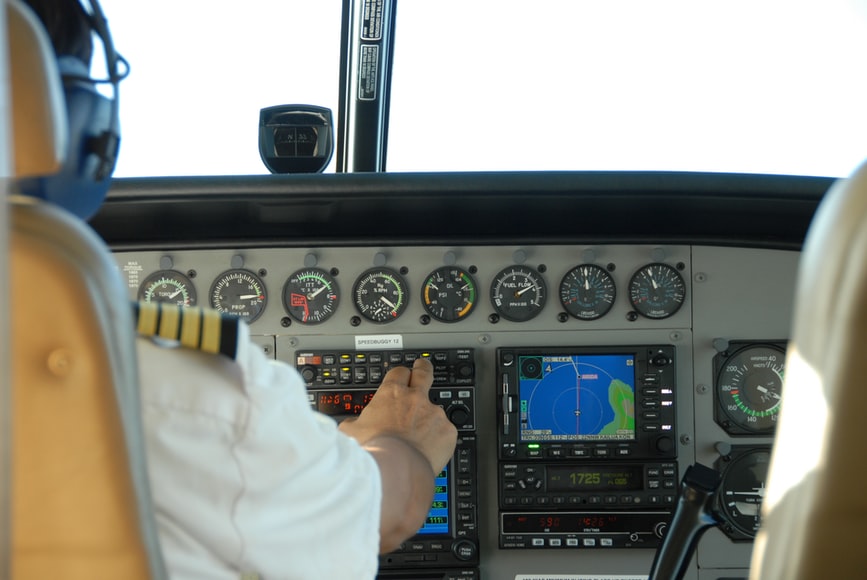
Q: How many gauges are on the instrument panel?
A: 10